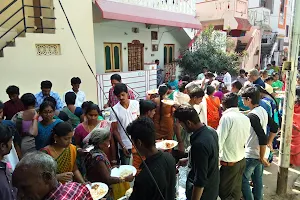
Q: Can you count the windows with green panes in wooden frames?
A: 2